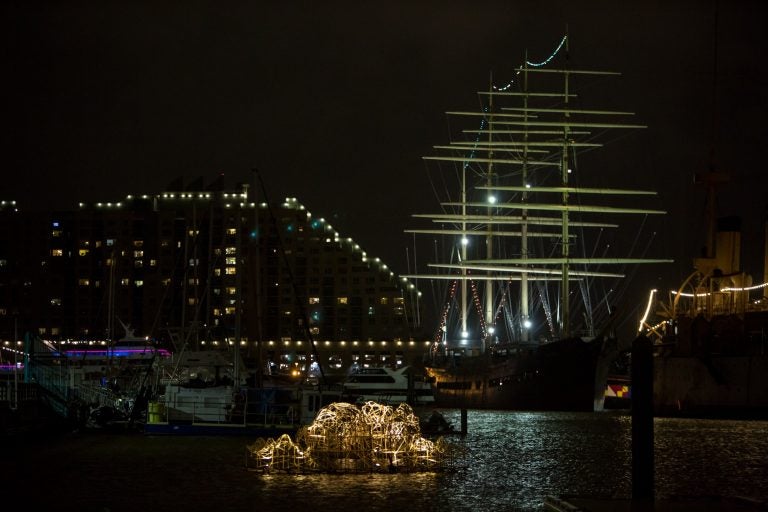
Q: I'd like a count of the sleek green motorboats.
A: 0